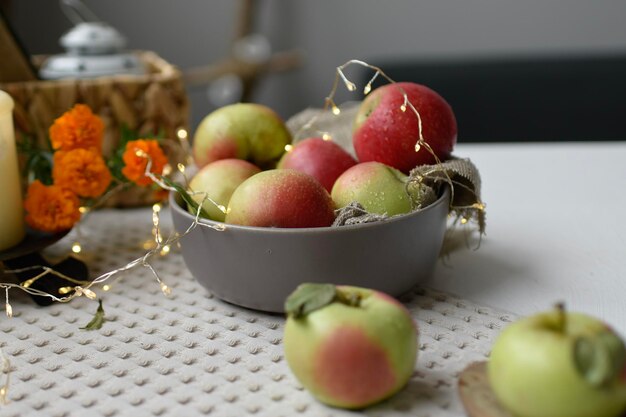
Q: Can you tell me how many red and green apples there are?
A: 8